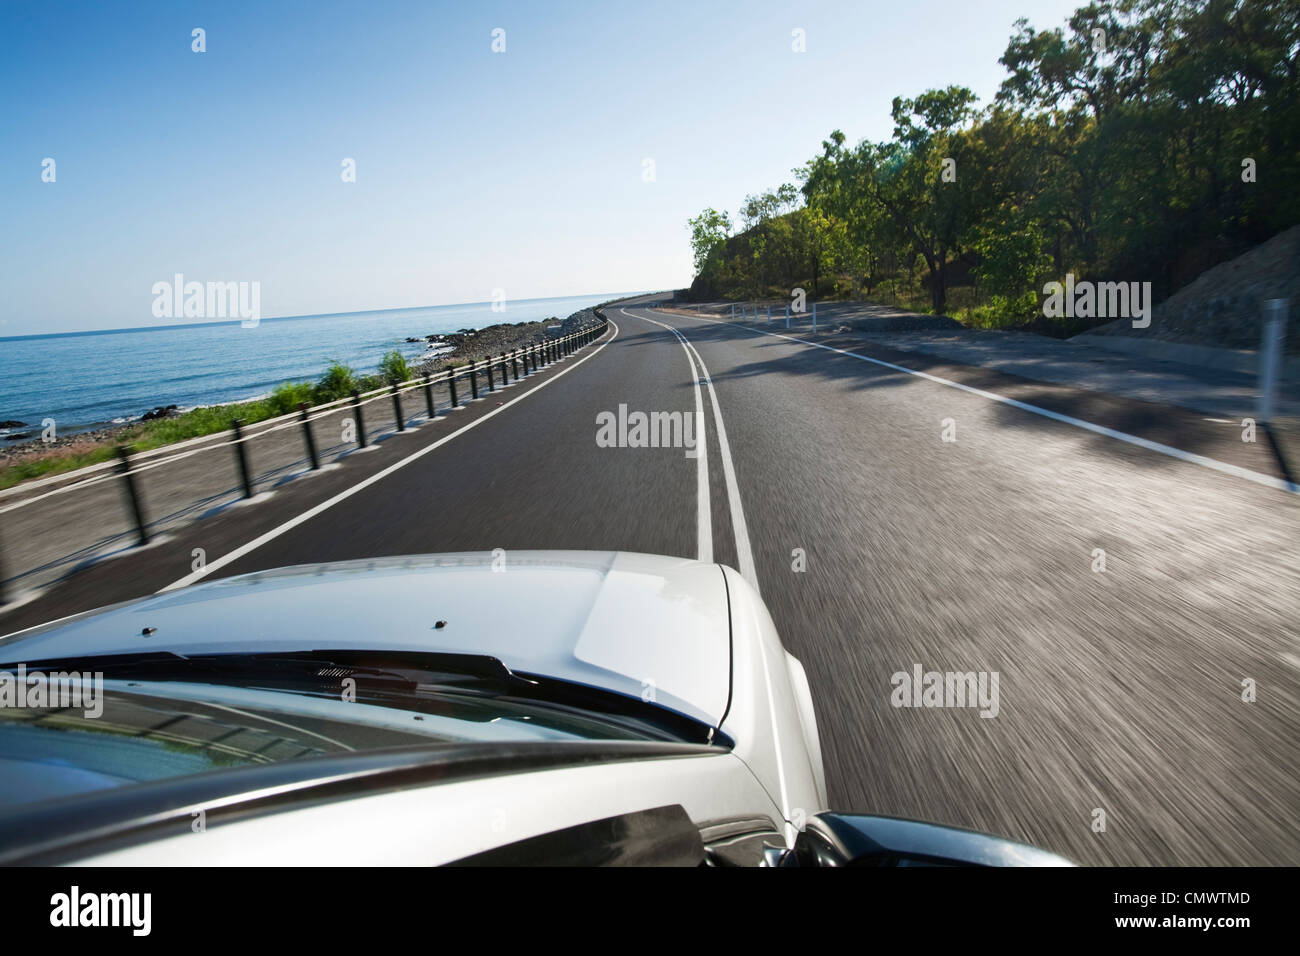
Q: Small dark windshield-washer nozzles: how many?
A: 2